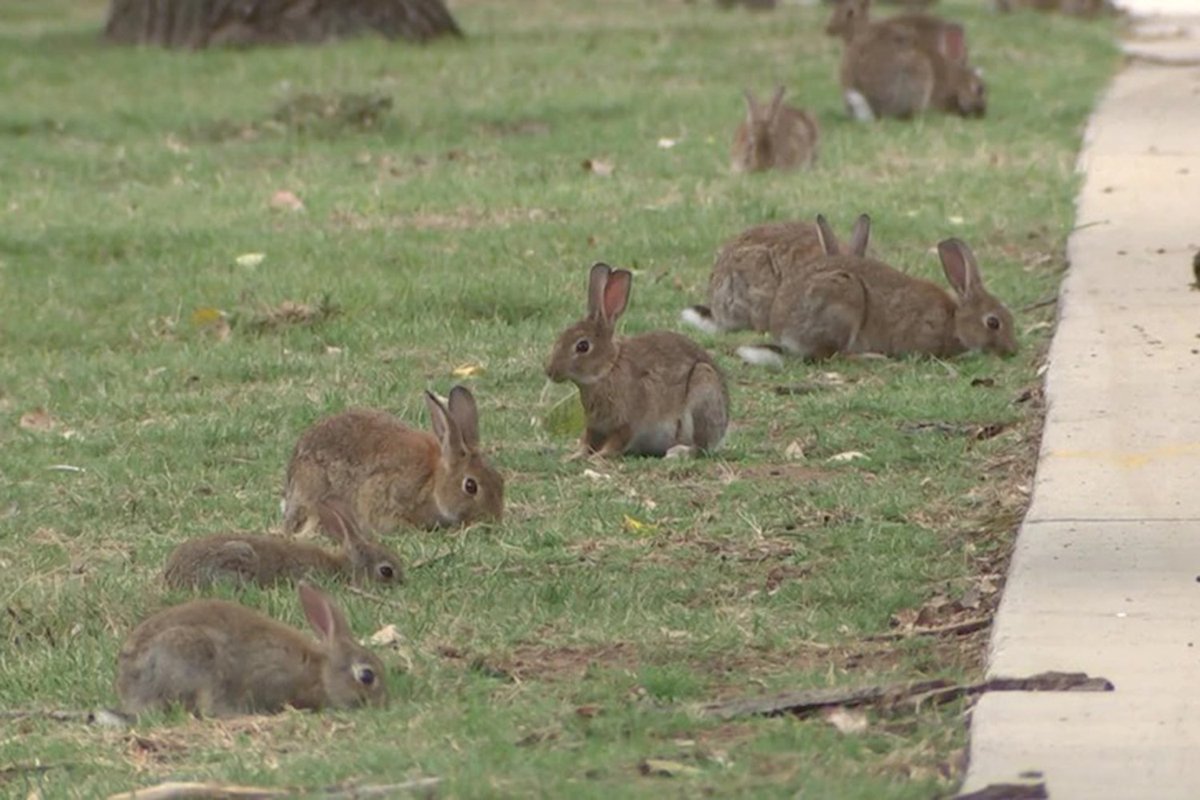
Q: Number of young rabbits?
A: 2